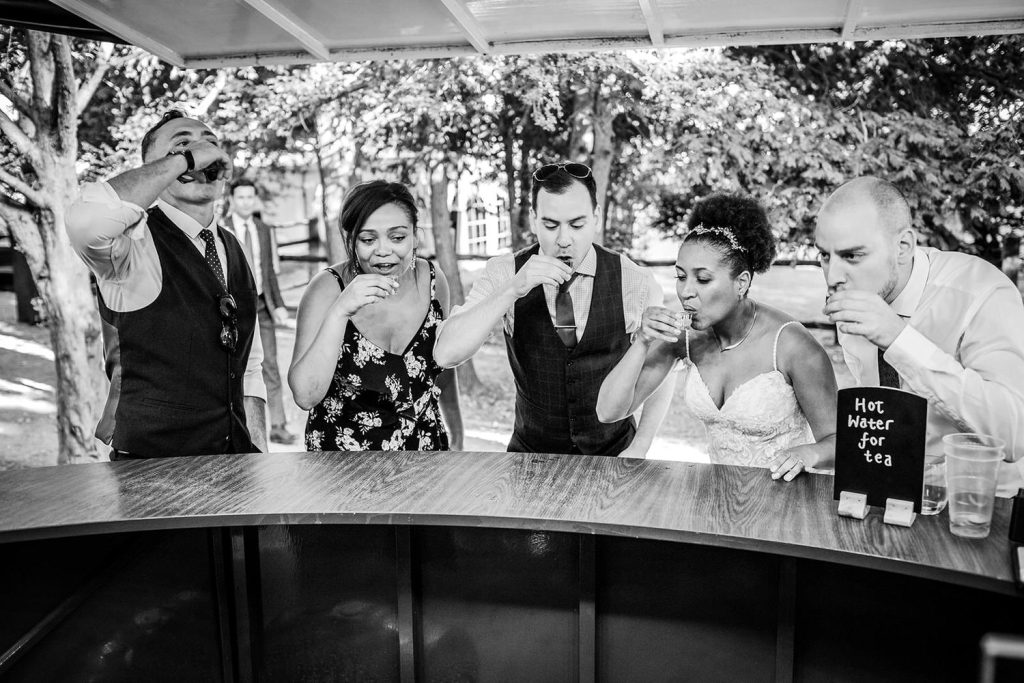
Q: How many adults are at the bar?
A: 5